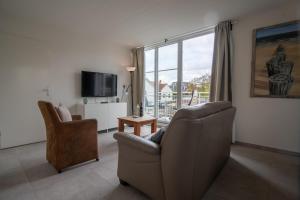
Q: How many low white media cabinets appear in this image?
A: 1